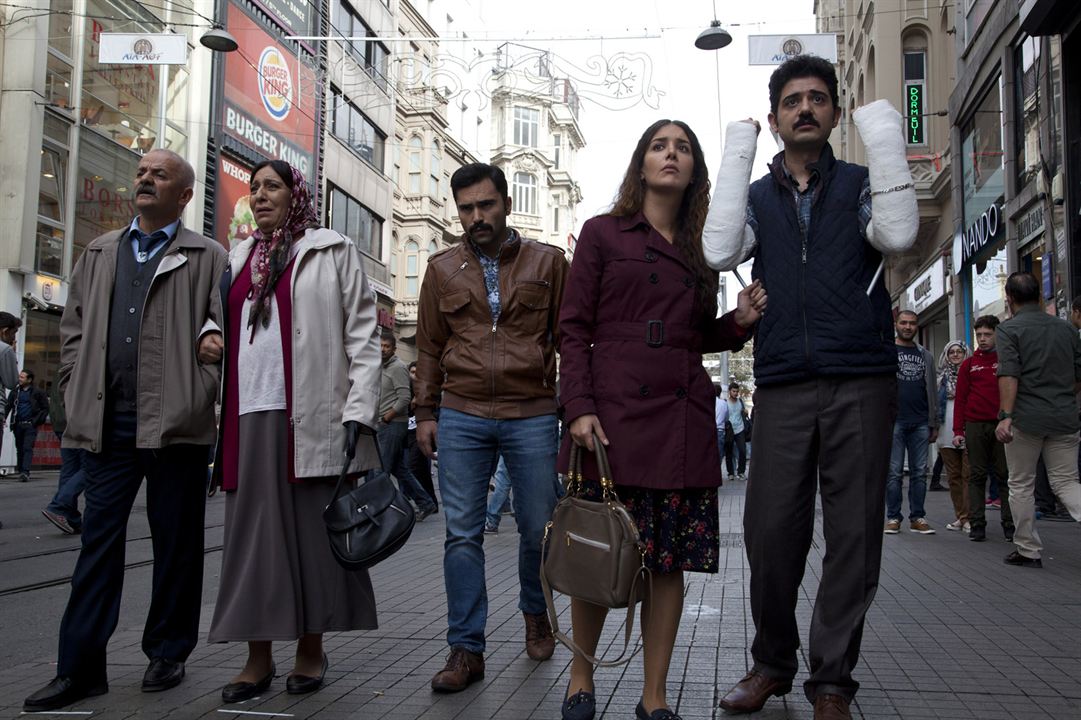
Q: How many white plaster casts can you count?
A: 2